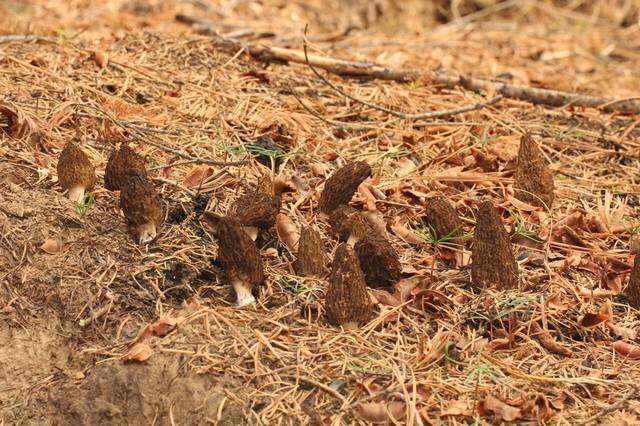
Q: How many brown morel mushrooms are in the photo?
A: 14